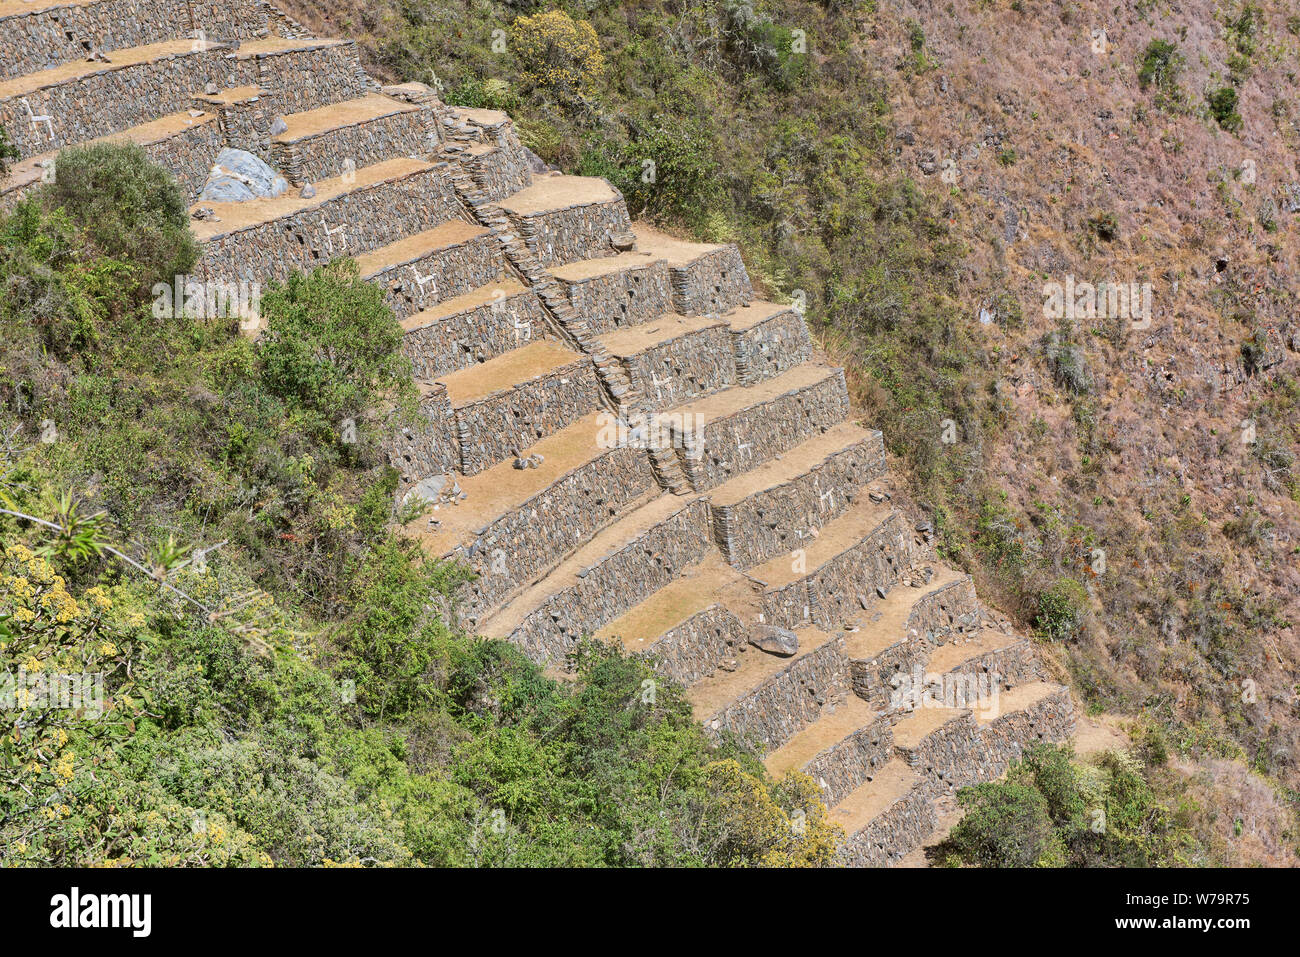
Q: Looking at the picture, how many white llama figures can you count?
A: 7